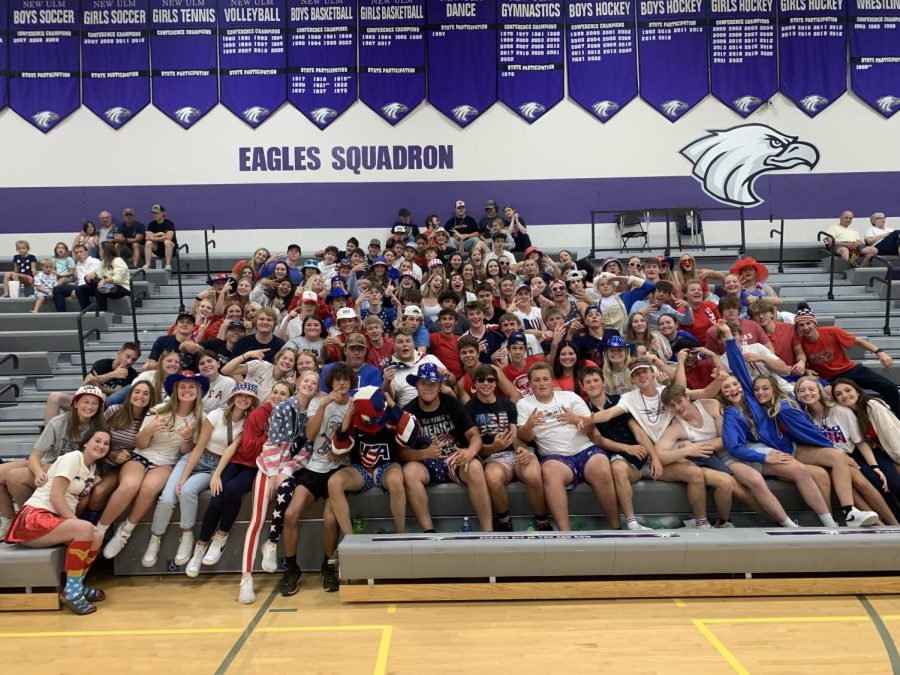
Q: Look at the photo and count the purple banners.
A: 14